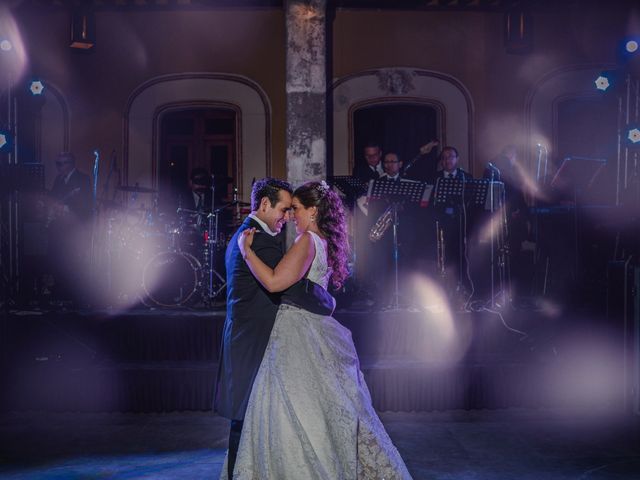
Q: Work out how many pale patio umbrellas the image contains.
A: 0